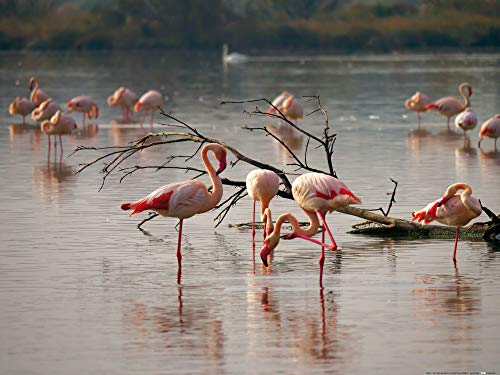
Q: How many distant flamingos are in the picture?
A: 13